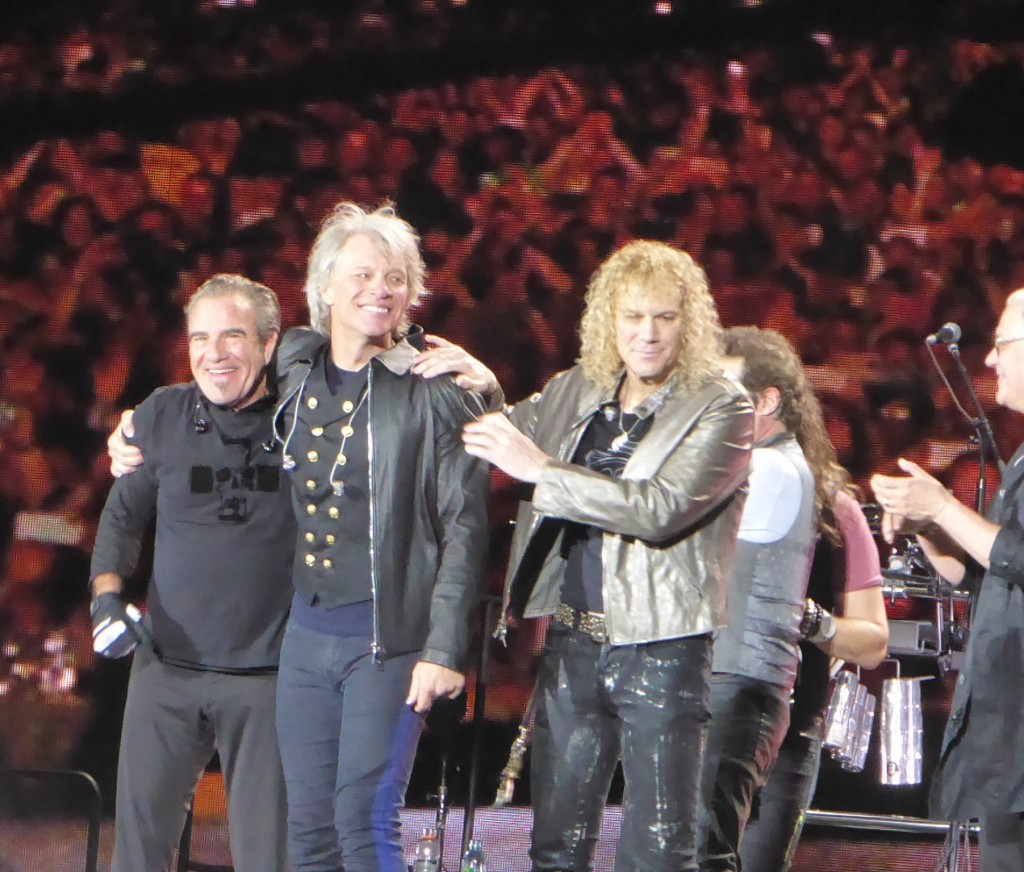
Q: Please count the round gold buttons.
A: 13